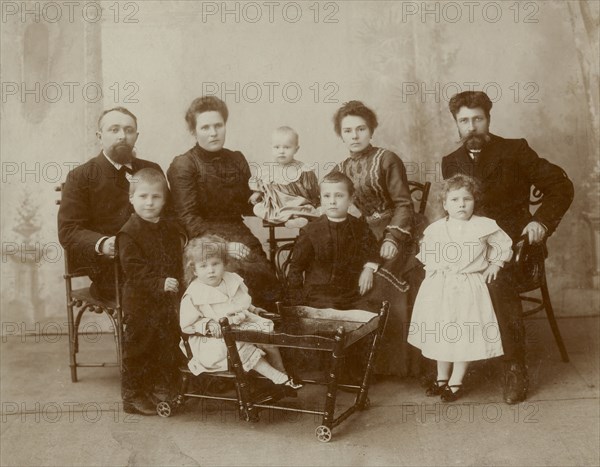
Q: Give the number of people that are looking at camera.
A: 9